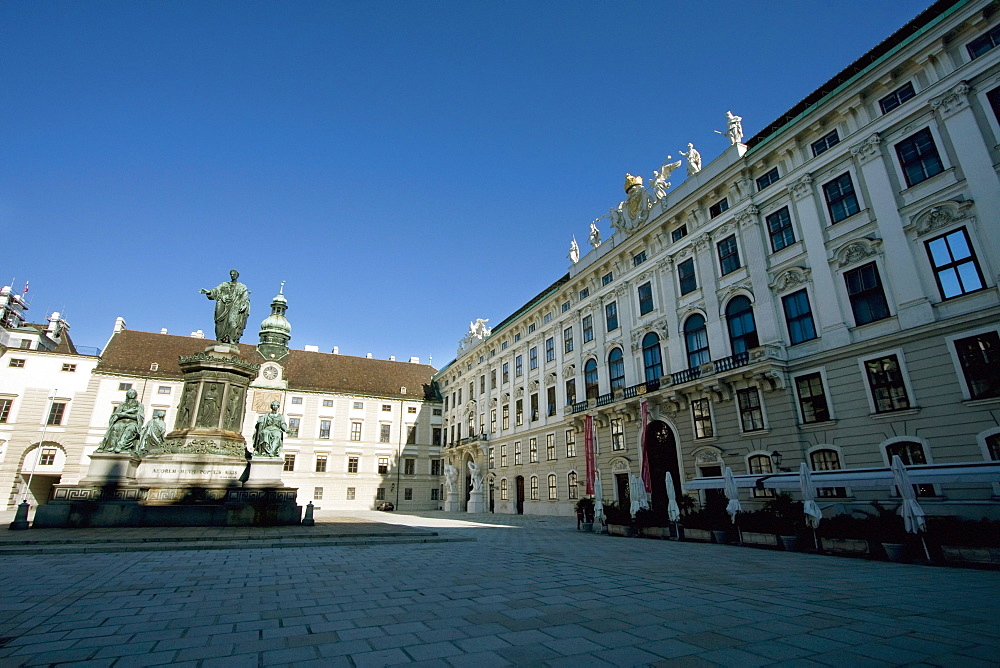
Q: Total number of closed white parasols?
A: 7